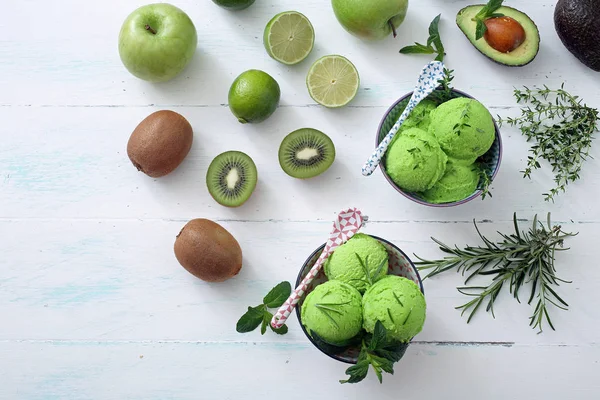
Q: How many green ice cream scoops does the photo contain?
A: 7